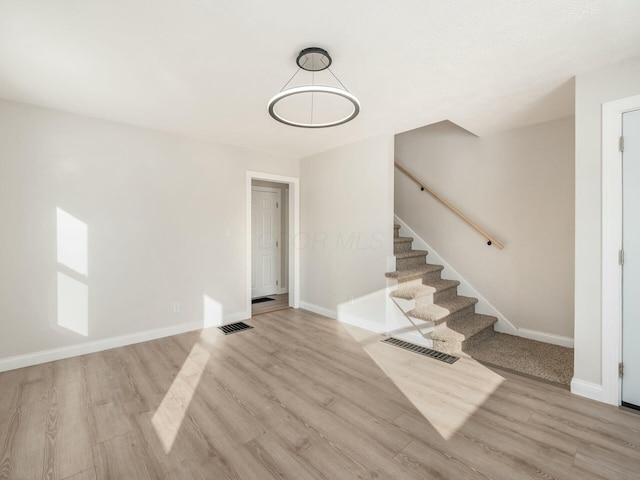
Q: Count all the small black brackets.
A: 2